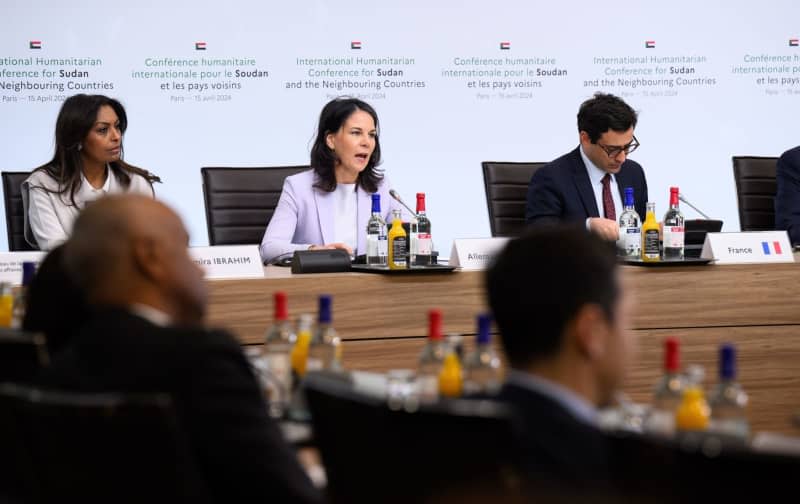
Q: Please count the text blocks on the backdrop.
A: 6